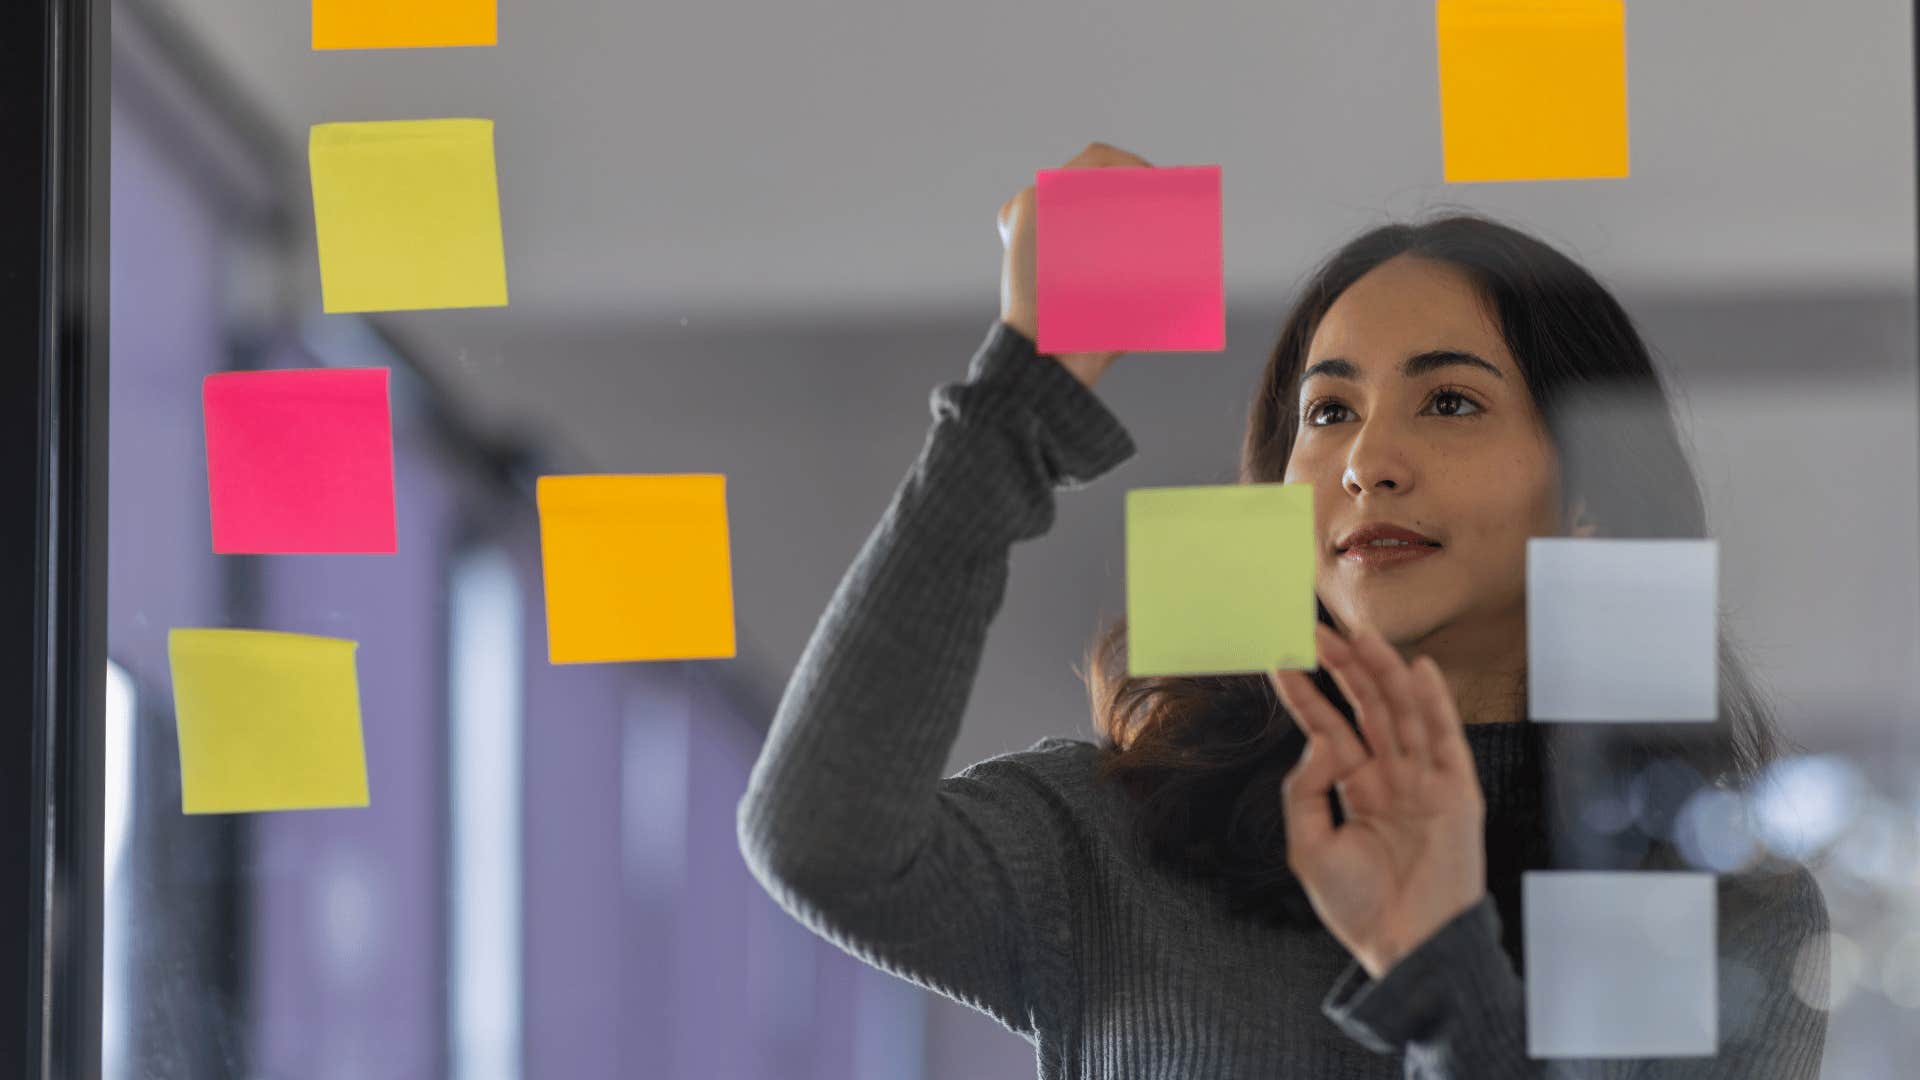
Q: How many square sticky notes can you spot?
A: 10